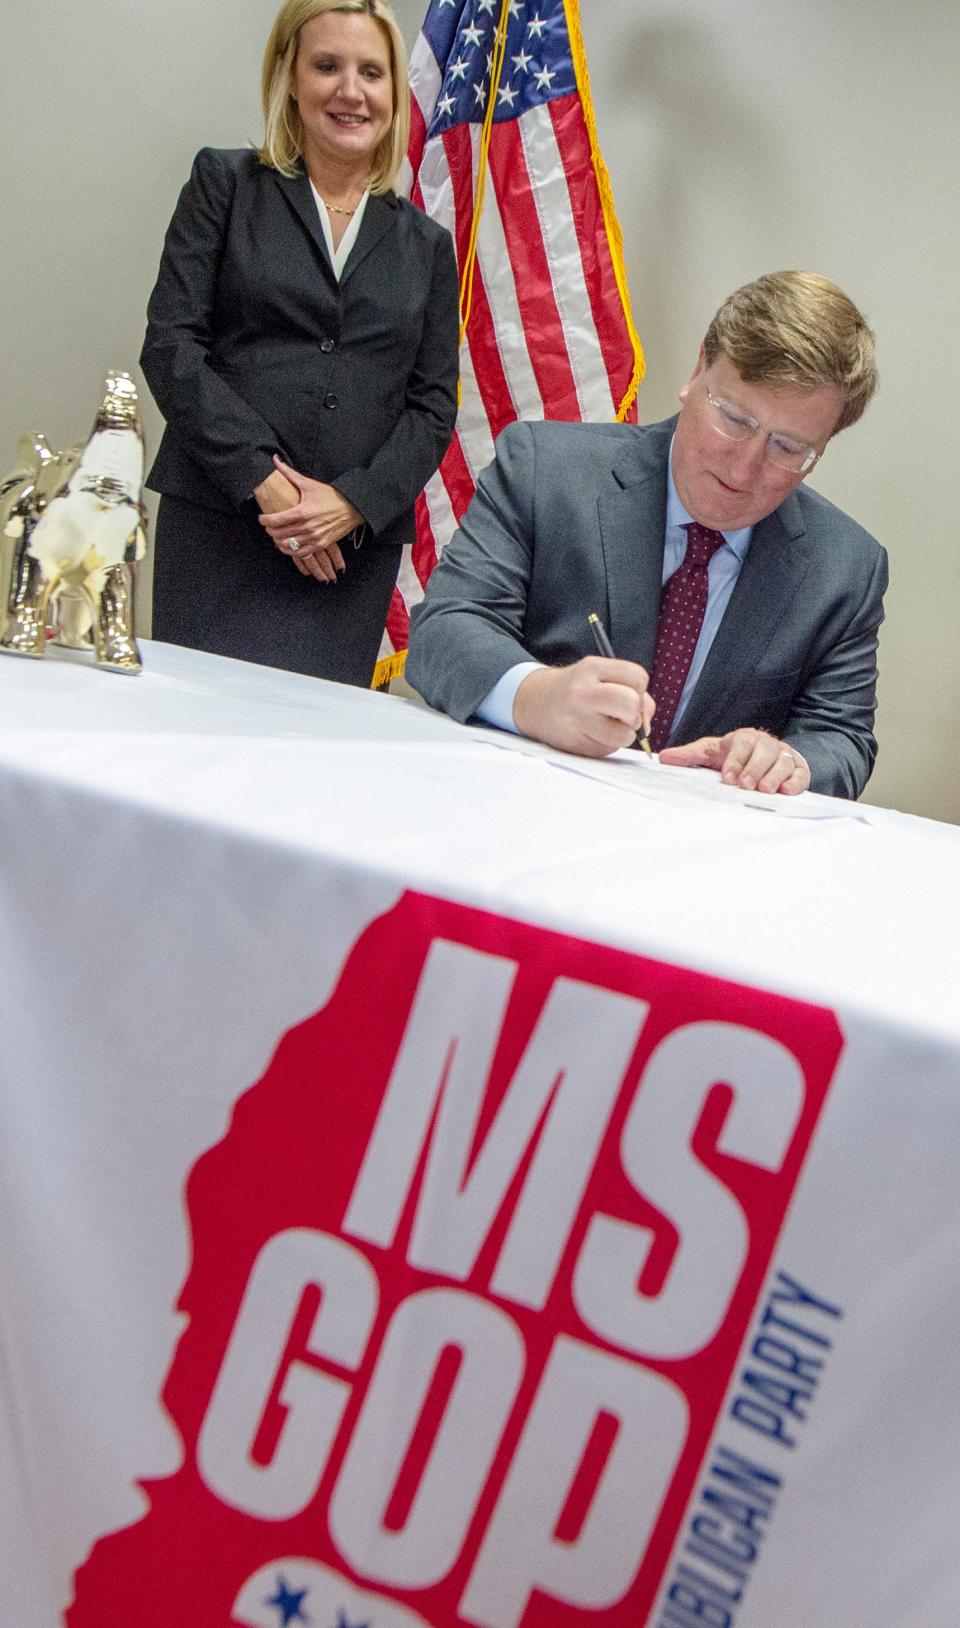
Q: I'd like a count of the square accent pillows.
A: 0